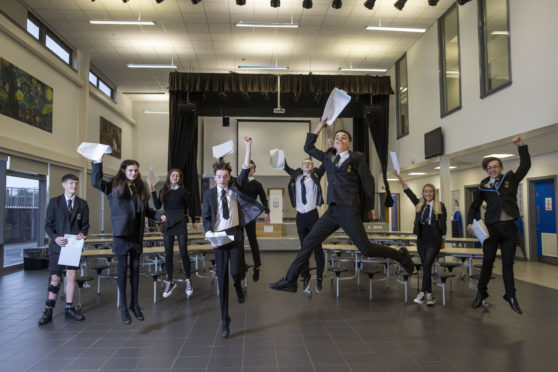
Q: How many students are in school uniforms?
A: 9